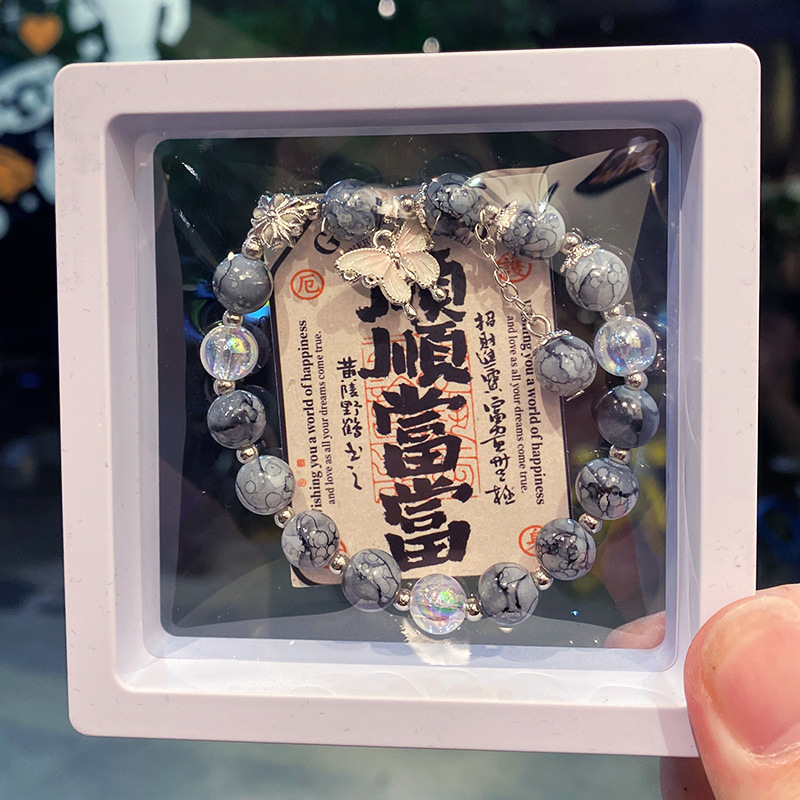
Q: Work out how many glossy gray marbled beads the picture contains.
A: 14